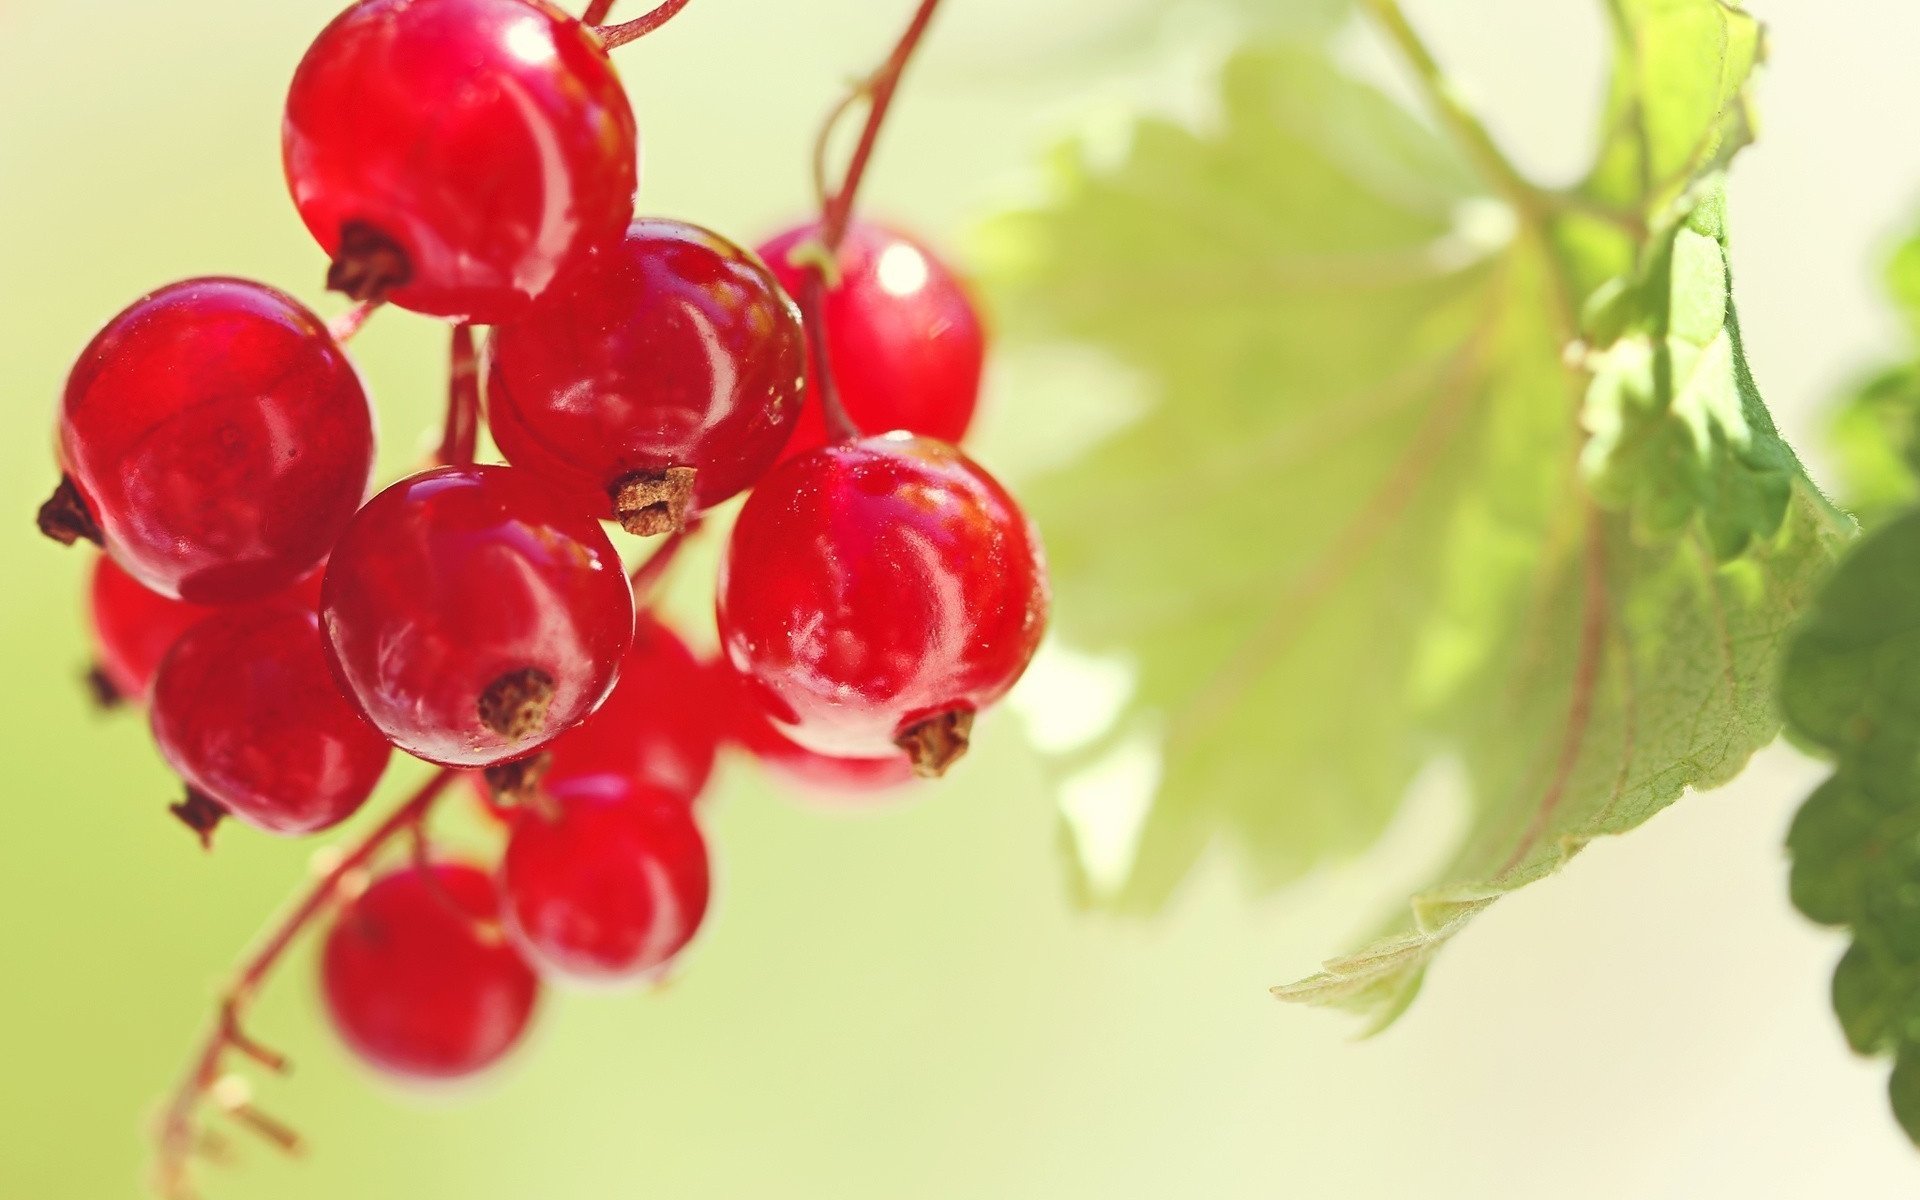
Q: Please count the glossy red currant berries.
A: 12